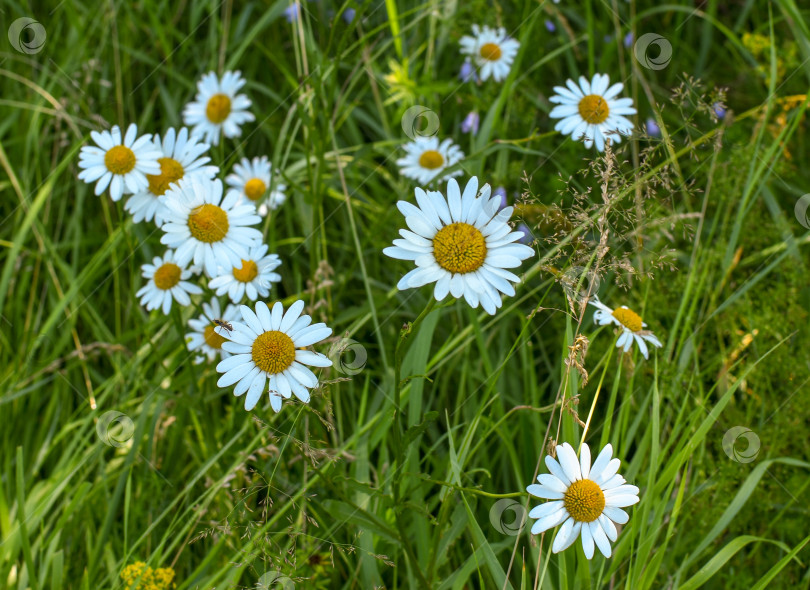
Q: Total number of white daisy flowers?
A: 15